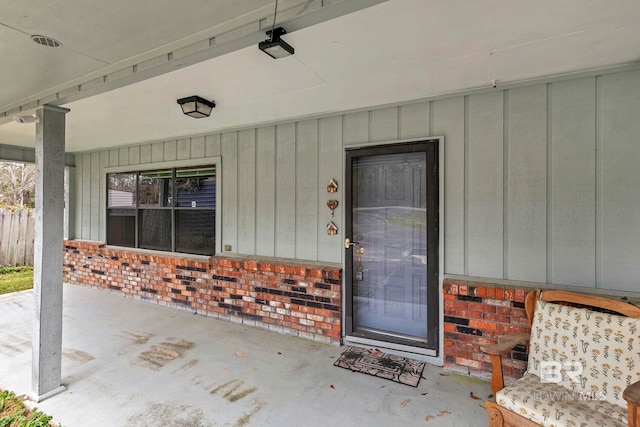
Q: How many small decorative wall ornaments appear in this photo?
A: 3